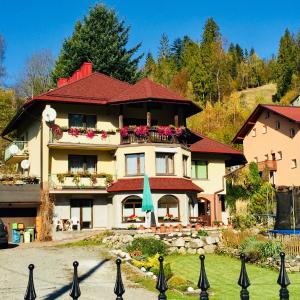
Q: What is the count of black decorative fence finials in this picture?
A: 7